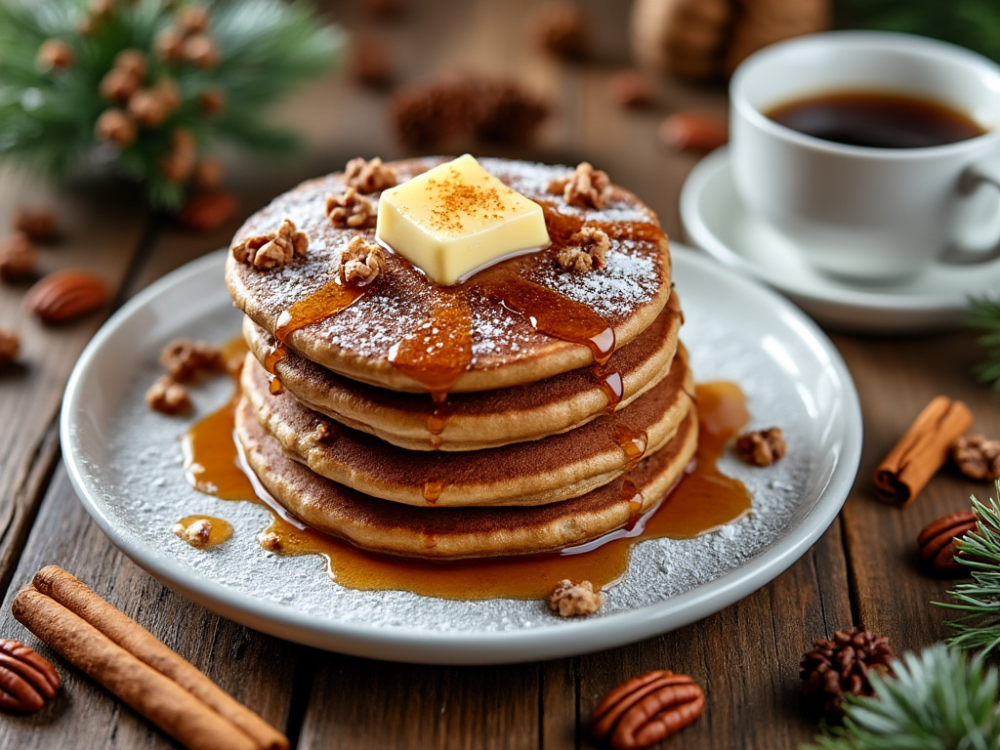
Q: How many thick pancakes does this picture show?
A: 4